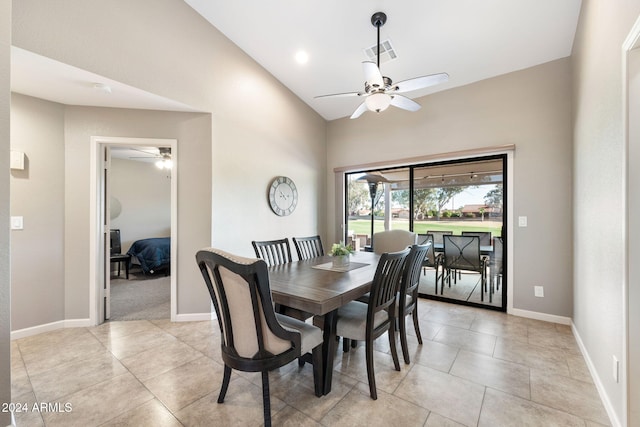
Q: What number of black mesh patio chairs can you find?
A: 5